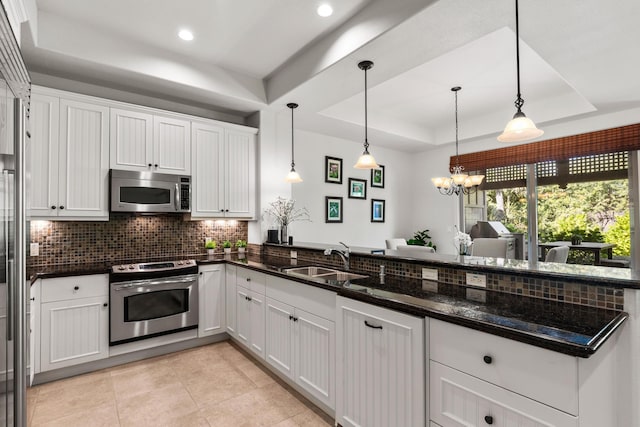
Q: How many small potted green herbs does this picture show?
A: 3